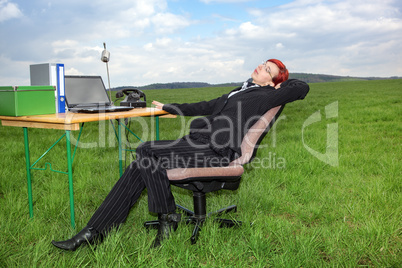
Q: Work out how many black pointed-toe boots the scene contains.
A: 2